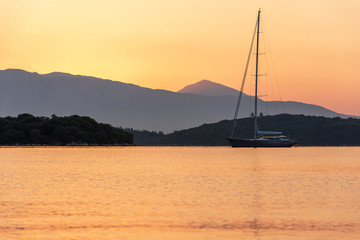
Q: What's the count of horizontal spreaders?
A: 4